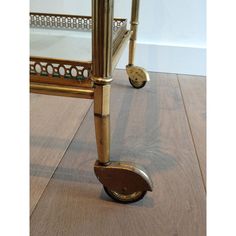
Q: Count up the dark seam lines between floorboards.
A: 2